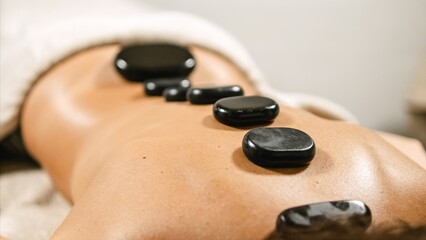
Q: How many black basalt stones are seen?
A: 7